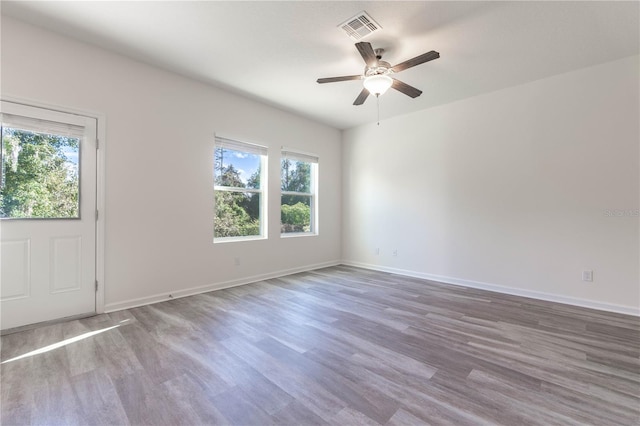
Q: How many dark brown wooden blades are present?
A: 5